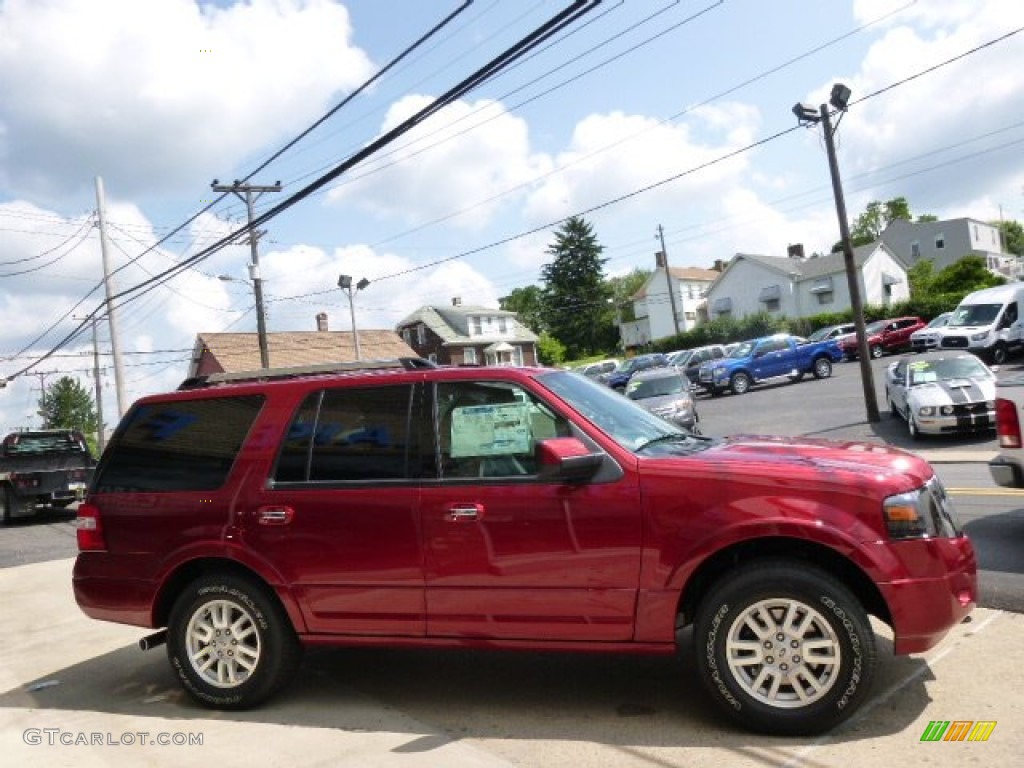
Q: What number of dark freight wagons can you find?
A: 1